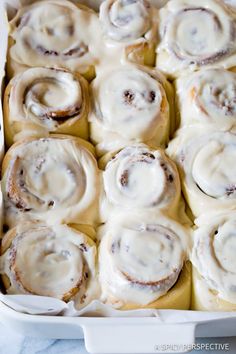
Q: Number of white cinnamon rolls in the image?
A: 12